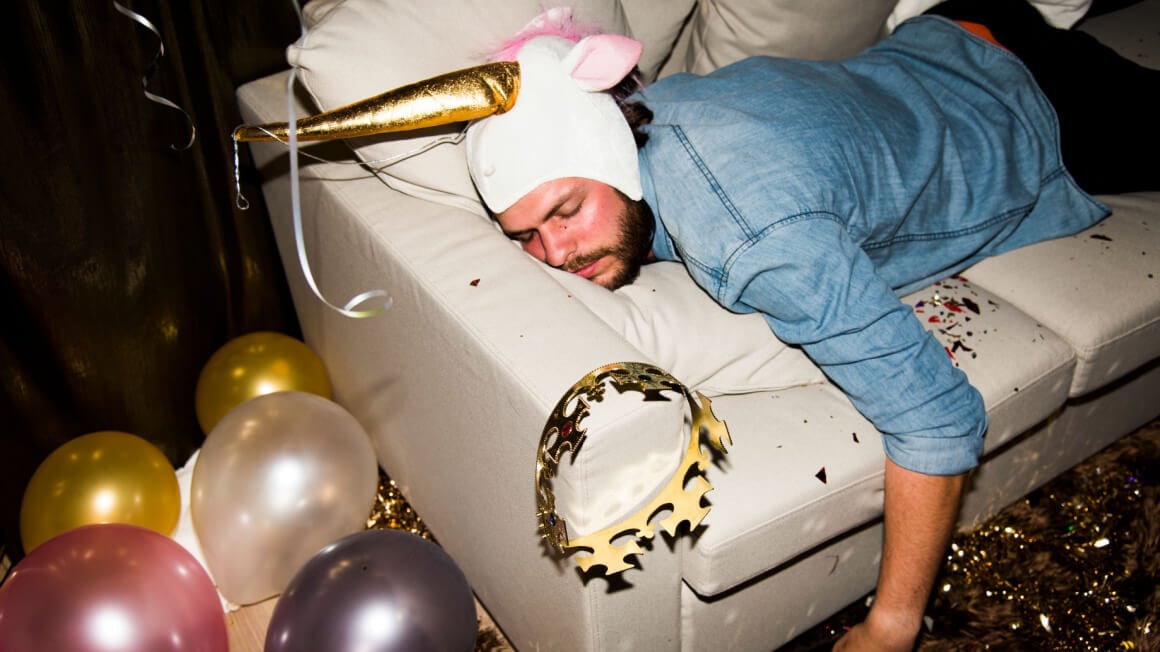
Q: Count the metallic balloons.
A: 5